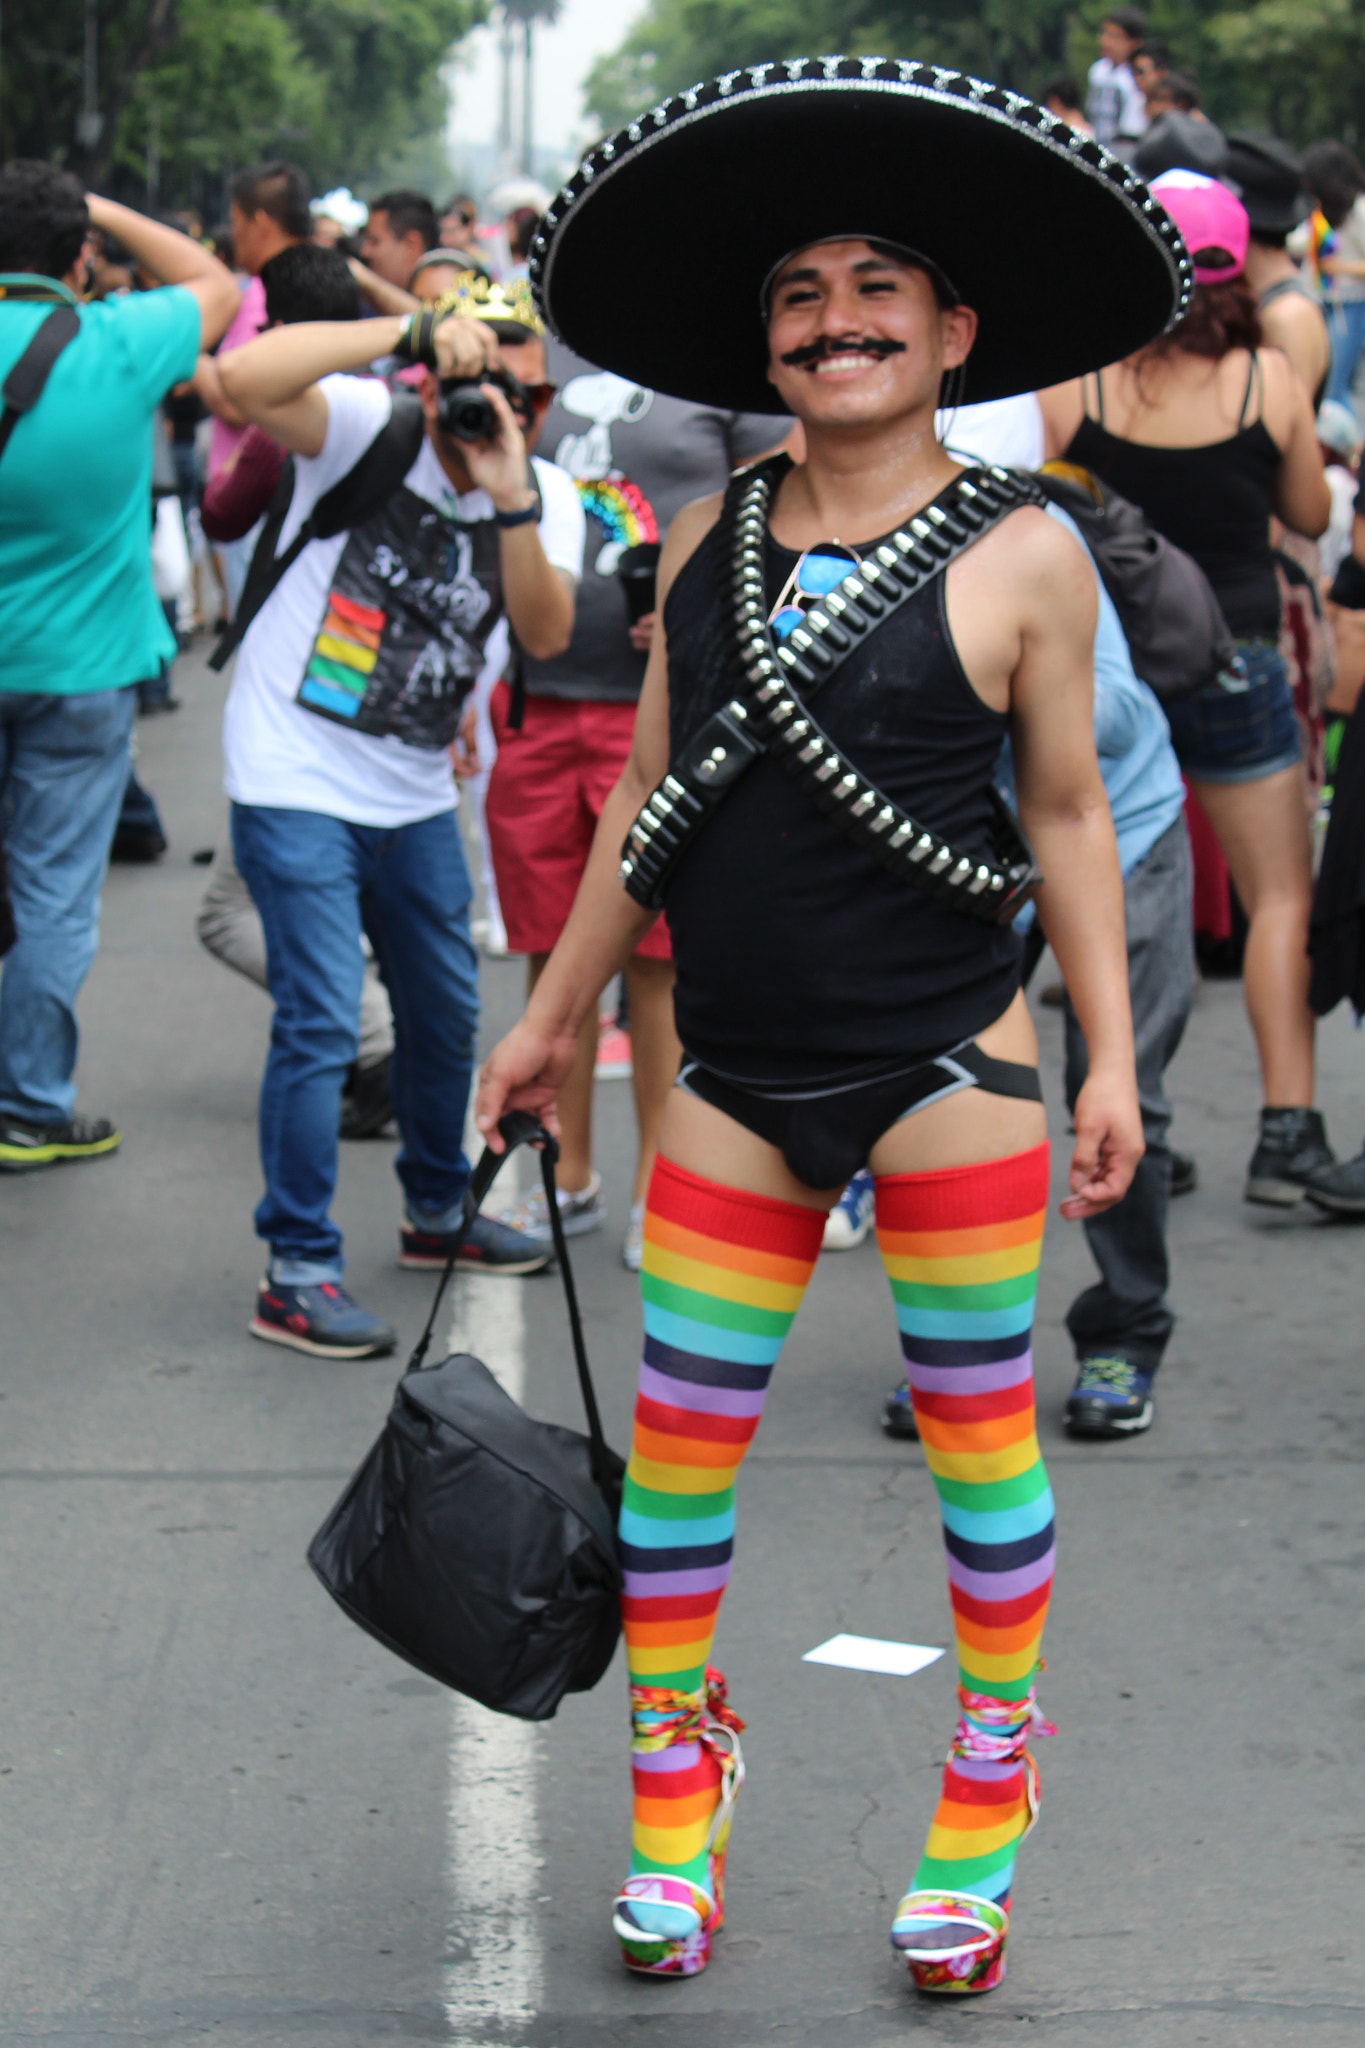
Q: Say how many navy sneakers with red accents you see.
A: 2